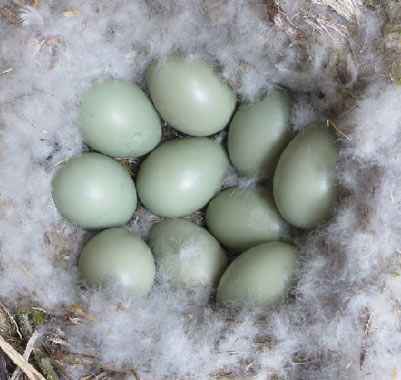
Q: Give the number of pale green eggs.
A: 10